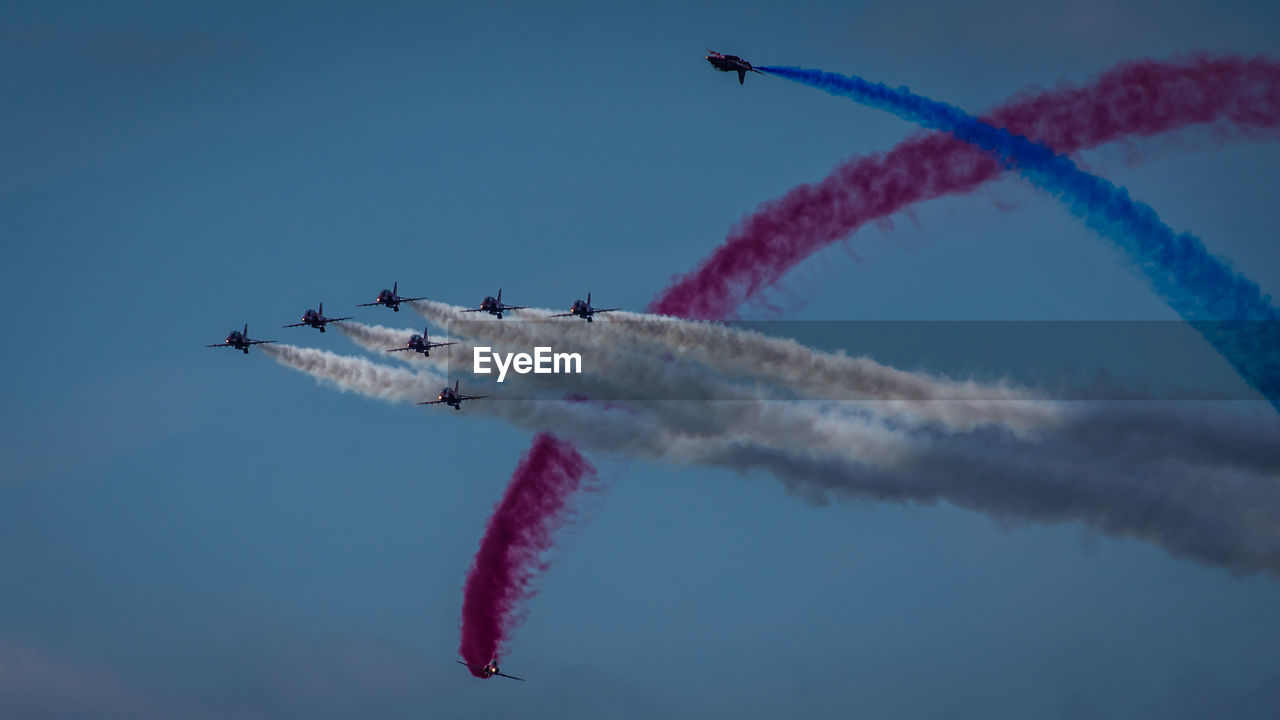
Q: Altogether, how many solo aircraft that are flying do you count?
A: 2